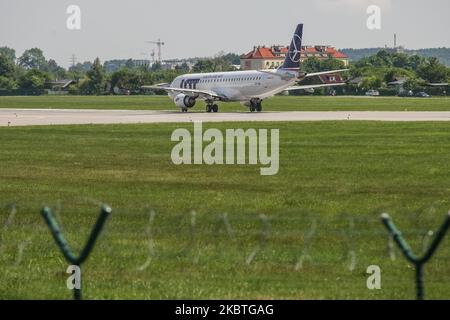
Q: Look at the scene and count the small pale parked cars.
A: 2